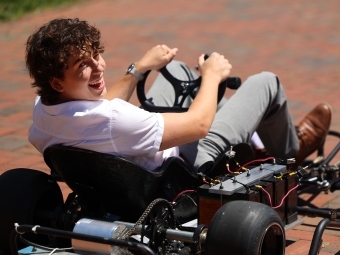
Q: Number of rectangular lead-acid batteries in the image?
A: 4